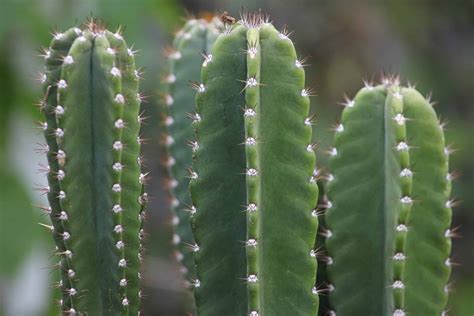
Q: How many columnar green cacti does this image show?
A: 4